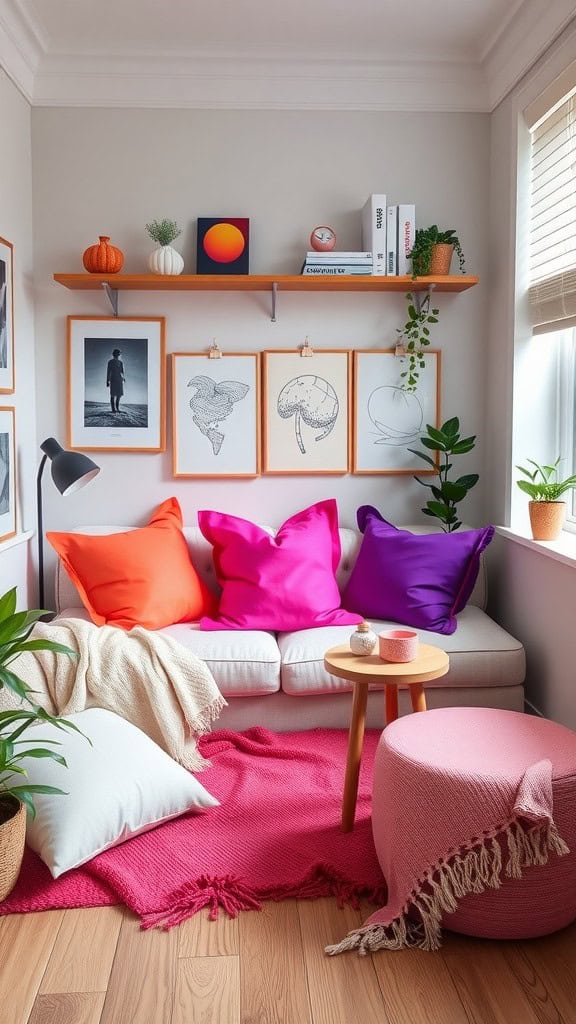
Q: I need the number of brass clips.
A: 3